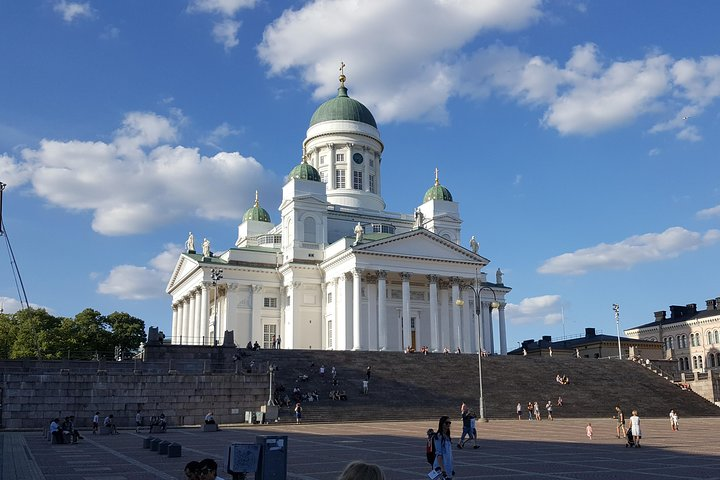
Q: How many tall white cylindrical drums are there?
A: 1